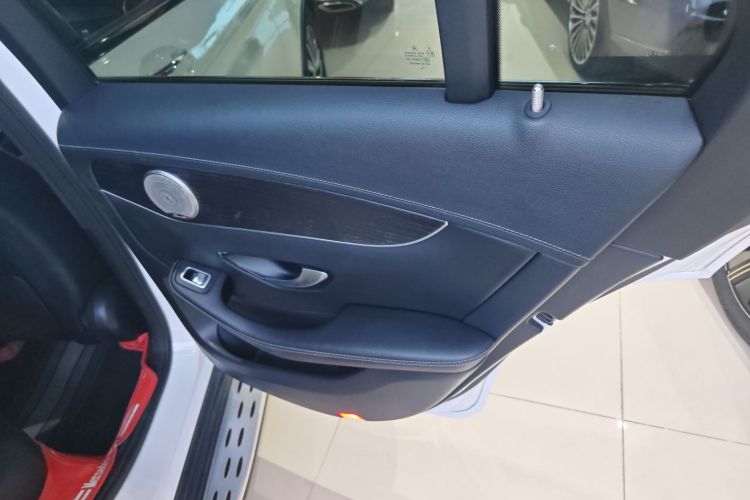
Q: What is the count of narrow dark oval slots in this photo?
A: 10